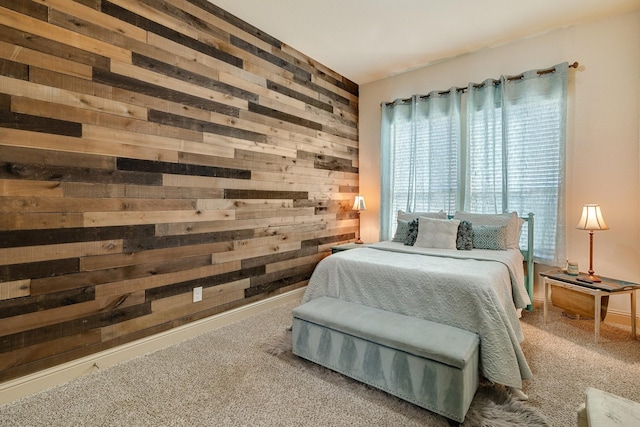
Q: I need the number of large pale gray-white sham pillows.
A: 2